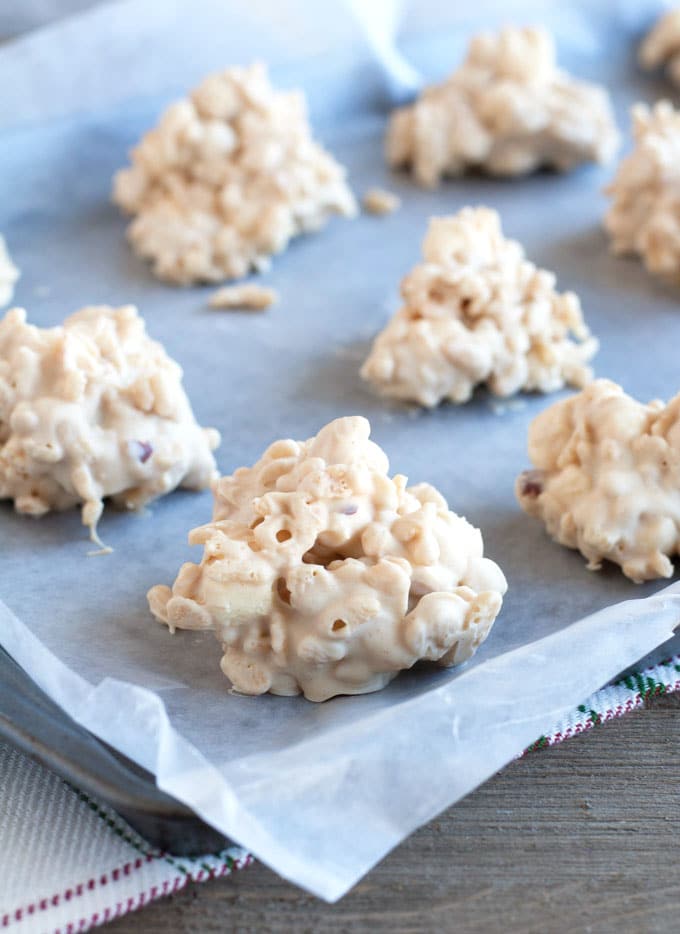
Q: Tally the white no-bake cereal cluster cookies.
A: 9